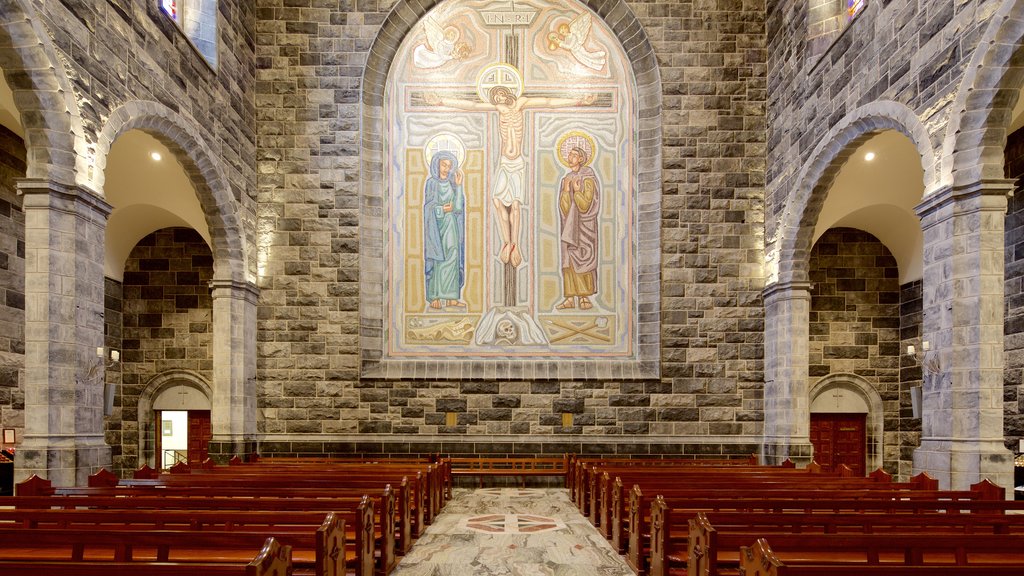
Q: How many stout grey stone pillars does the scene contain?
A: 4